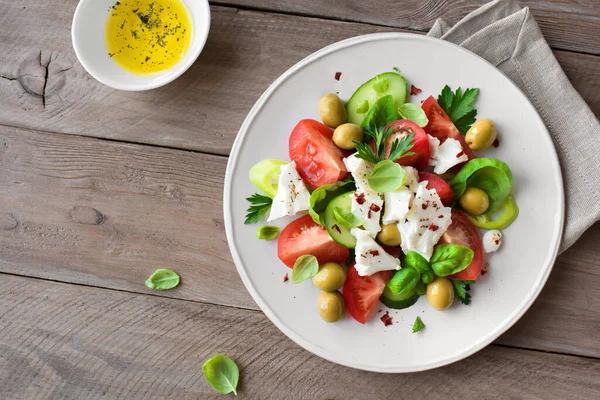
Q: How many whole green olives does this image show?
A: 8